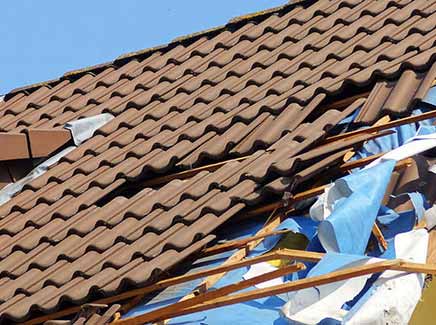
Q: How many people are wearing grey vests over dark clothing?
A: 0